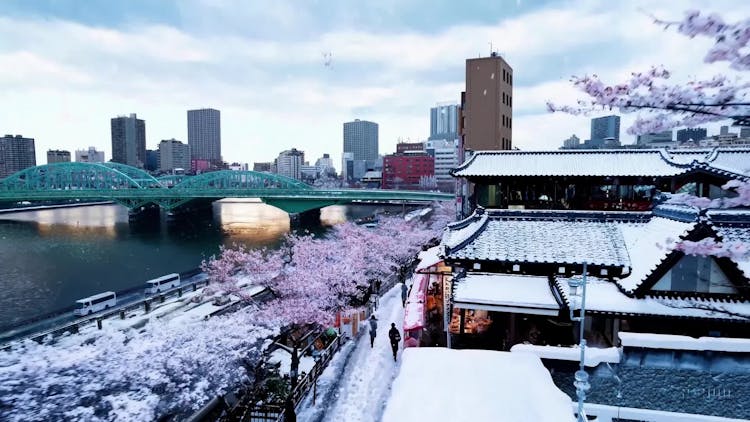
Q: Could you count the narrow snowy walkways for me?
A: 1